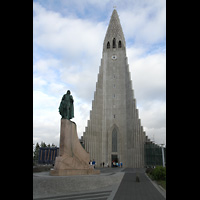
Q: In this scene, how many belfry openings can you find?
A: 3